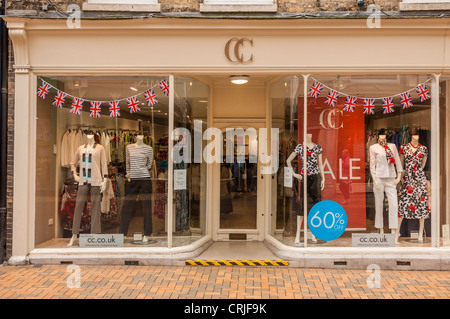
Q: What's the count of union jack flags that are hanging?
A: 15